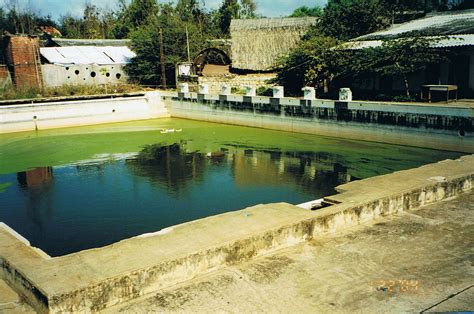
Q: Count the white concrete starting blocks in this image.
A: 7